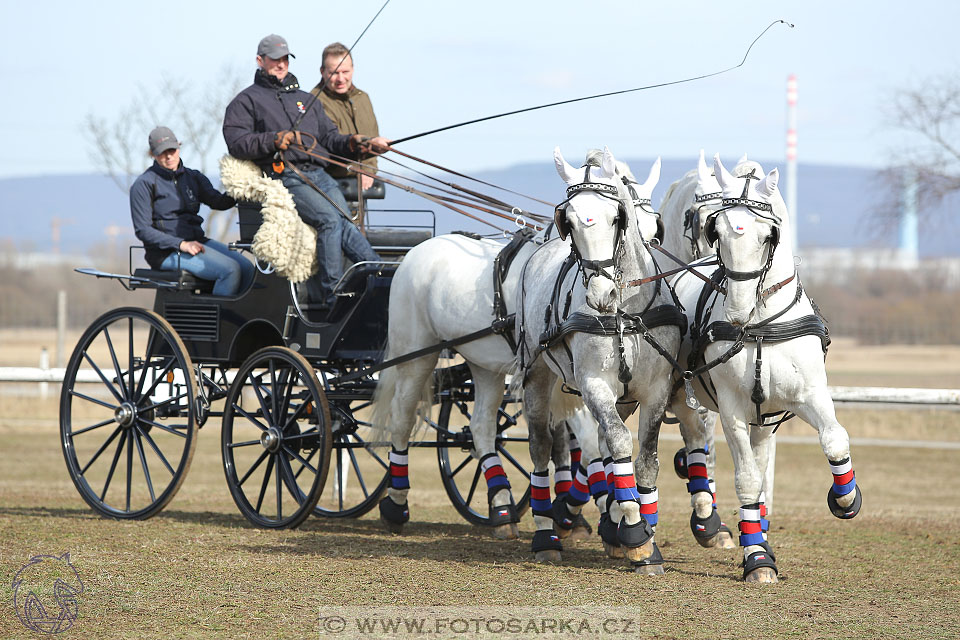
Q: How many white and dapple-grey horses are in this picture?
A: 4